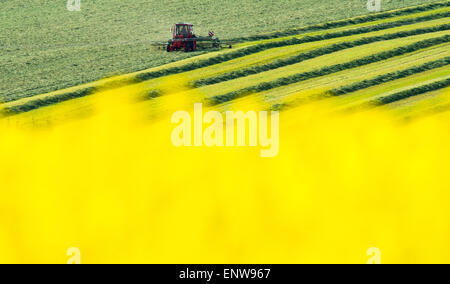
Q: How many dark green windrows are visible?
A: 6